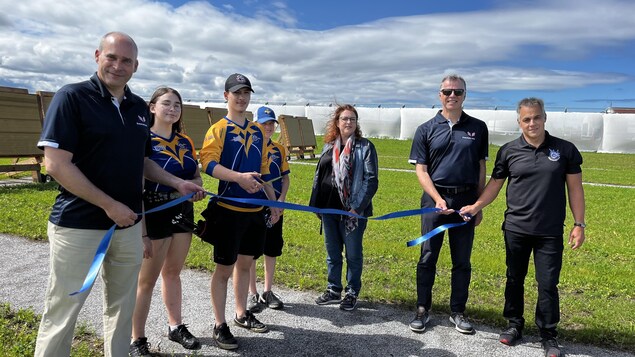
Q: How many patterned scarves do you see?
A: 1